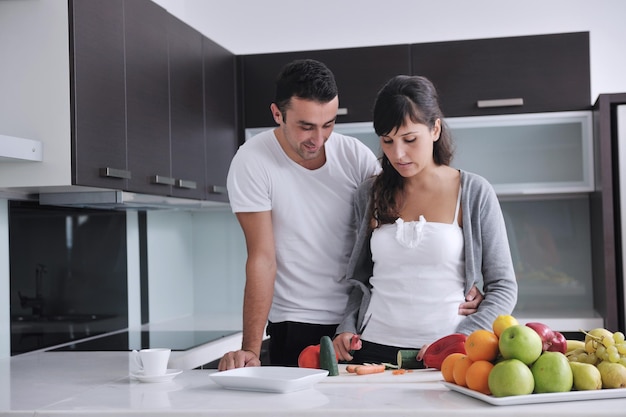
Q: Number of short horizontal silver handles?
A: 6